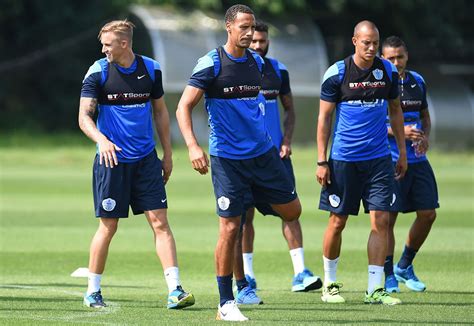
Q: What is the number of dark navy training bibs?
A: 5